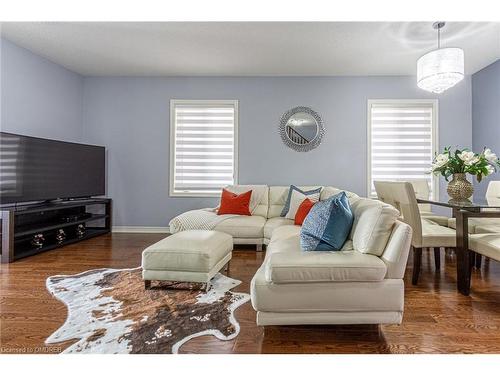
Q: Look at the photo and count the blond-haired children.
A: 0